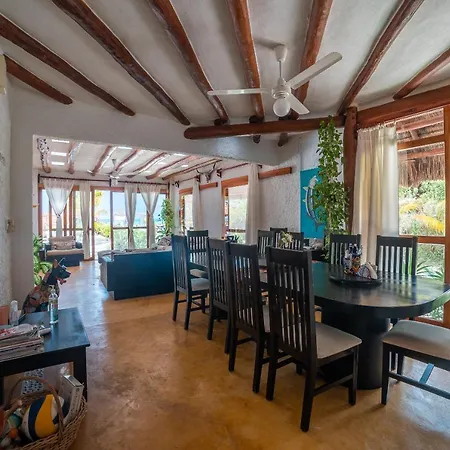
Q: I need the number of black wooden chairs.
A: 11